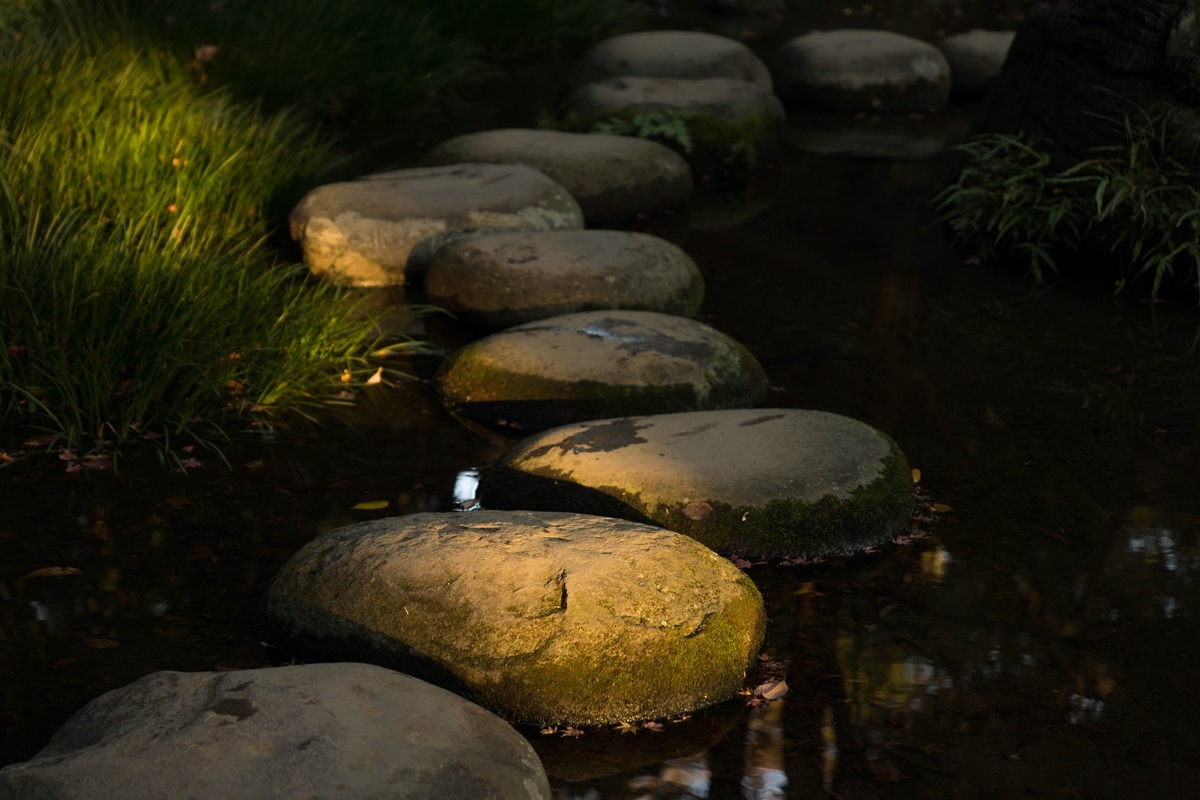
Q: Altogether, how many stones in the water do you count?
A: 11